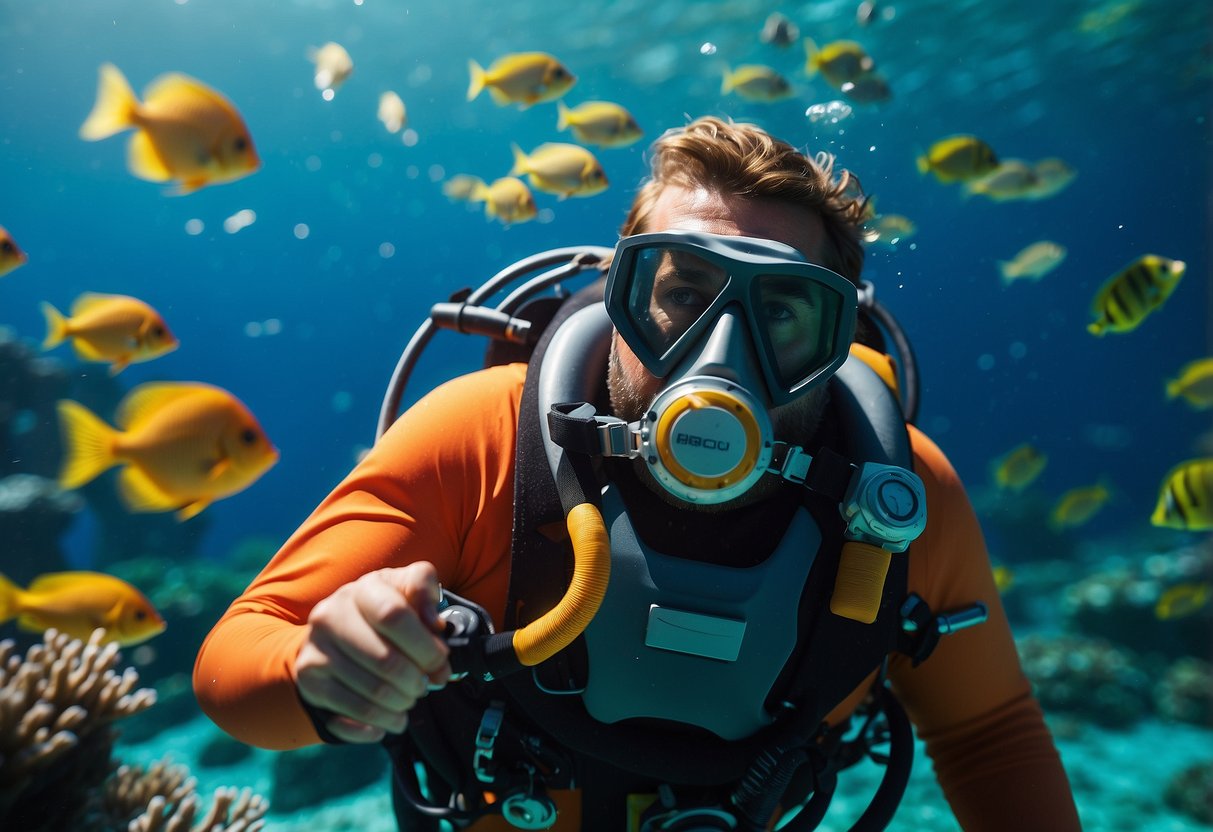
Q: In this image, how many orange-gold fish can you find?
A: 5